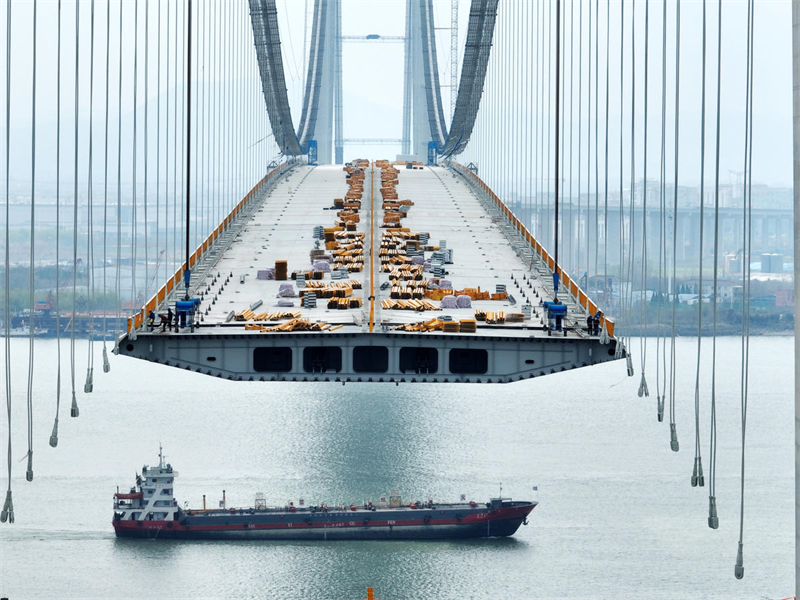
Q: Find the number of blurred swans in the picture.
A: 0